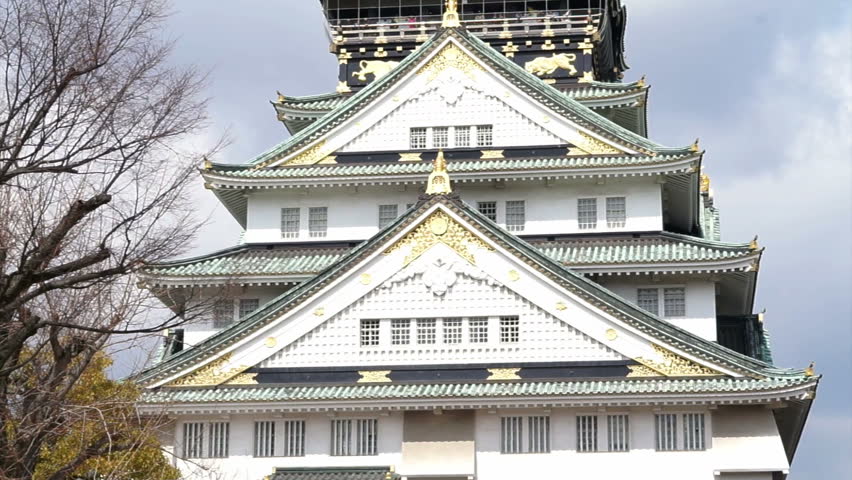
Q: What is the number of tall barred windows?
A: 12